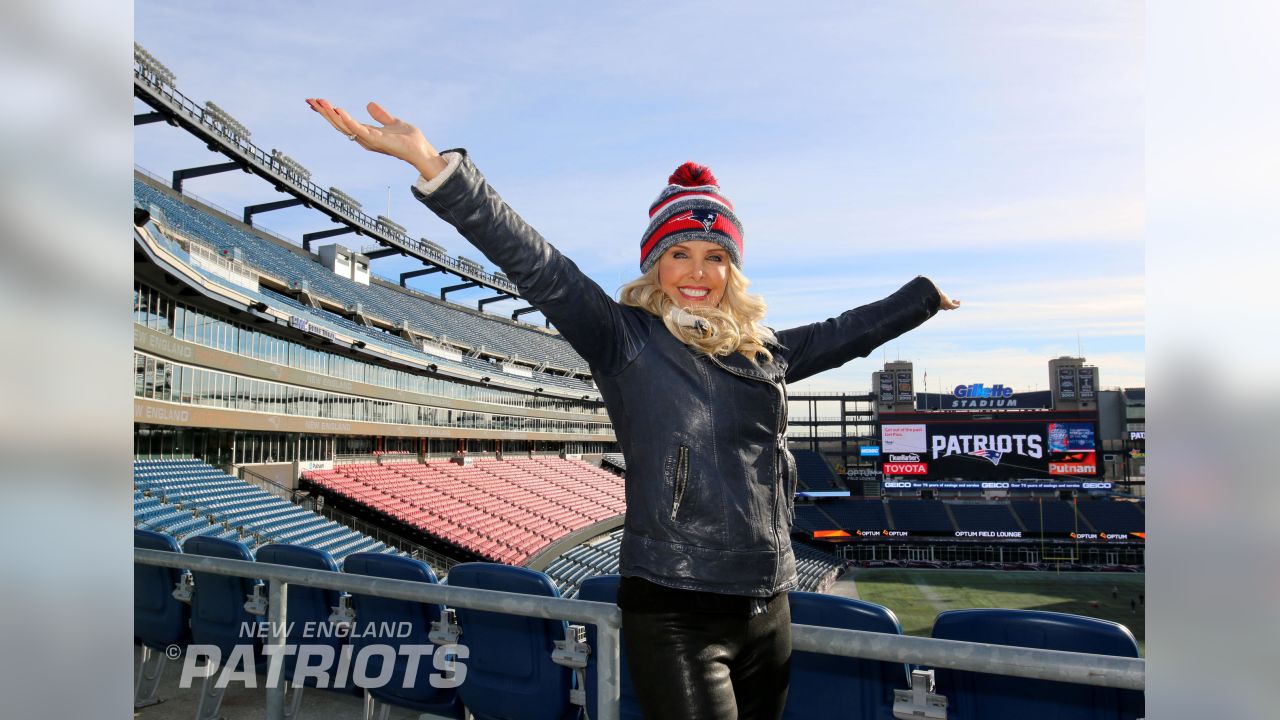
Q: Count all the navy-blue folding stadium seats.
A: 8